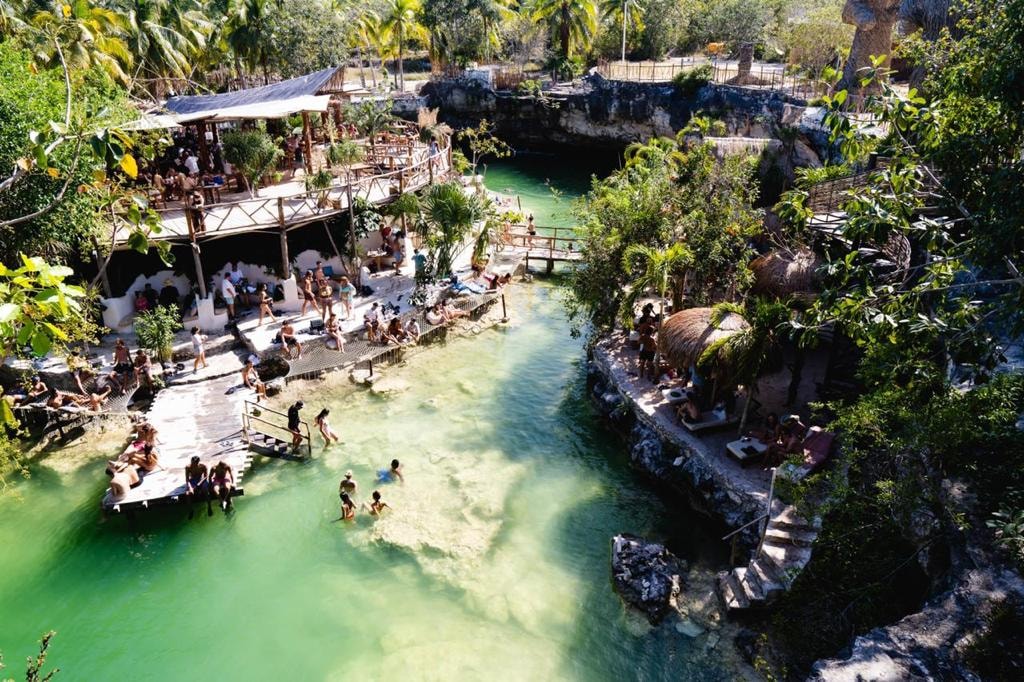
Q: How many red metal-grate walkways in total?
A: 0